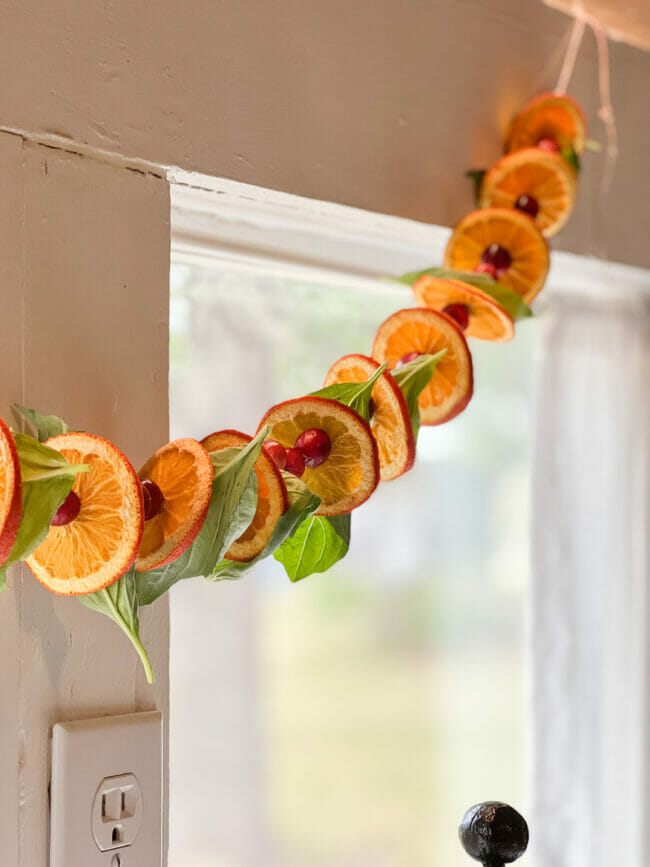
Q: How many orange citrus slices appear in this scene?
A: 11